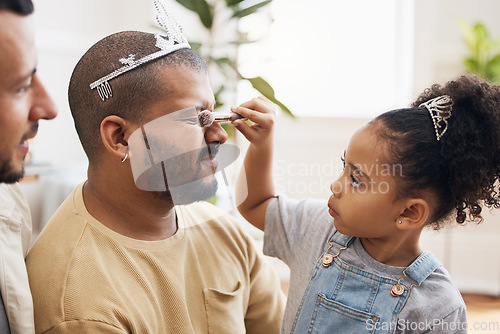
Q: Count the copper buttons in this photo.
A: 2